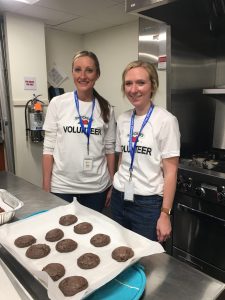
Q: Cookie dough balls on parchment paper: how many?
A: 11